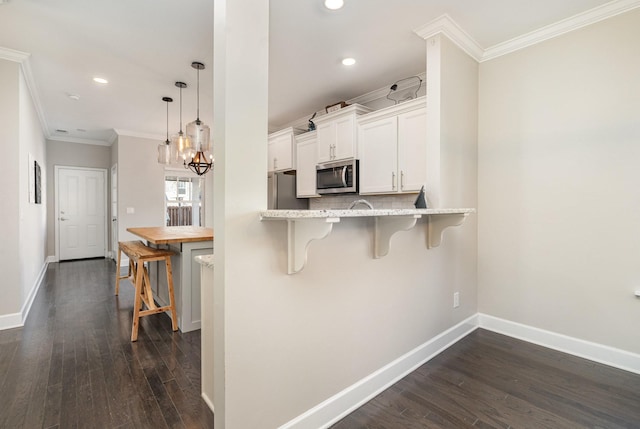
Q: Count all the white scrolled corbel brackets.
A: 3